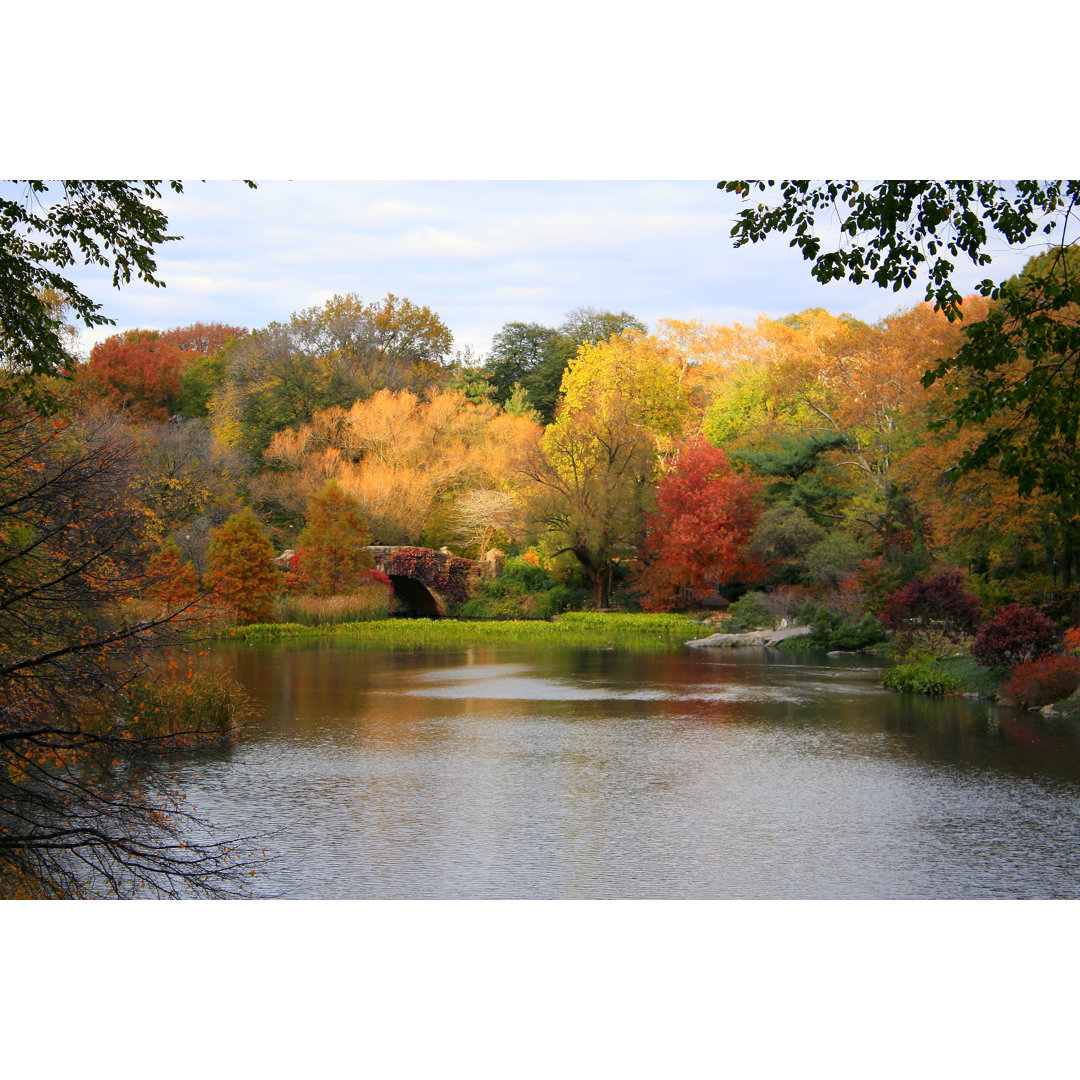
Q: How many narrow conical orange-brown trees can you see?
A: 3